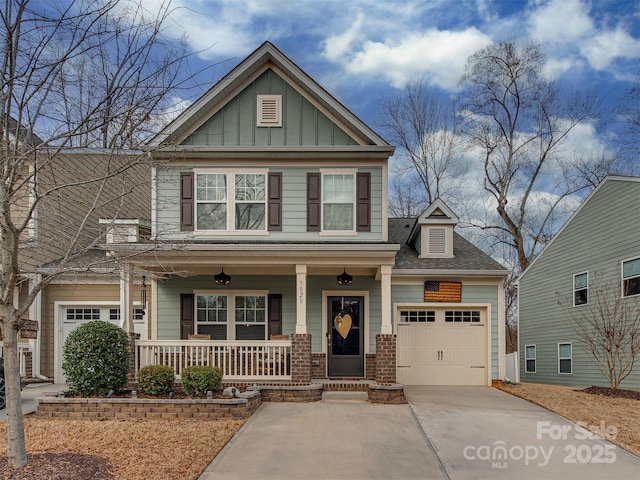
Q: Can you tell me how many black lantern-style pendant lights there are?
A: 2